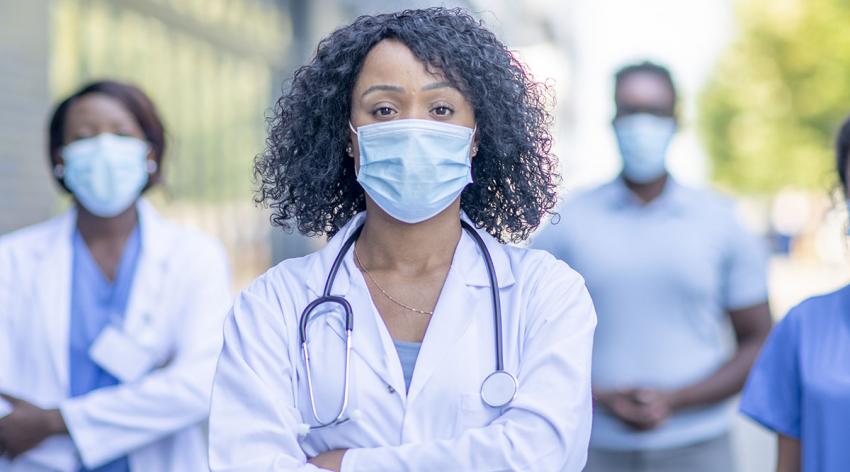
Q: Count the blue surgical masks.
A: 3